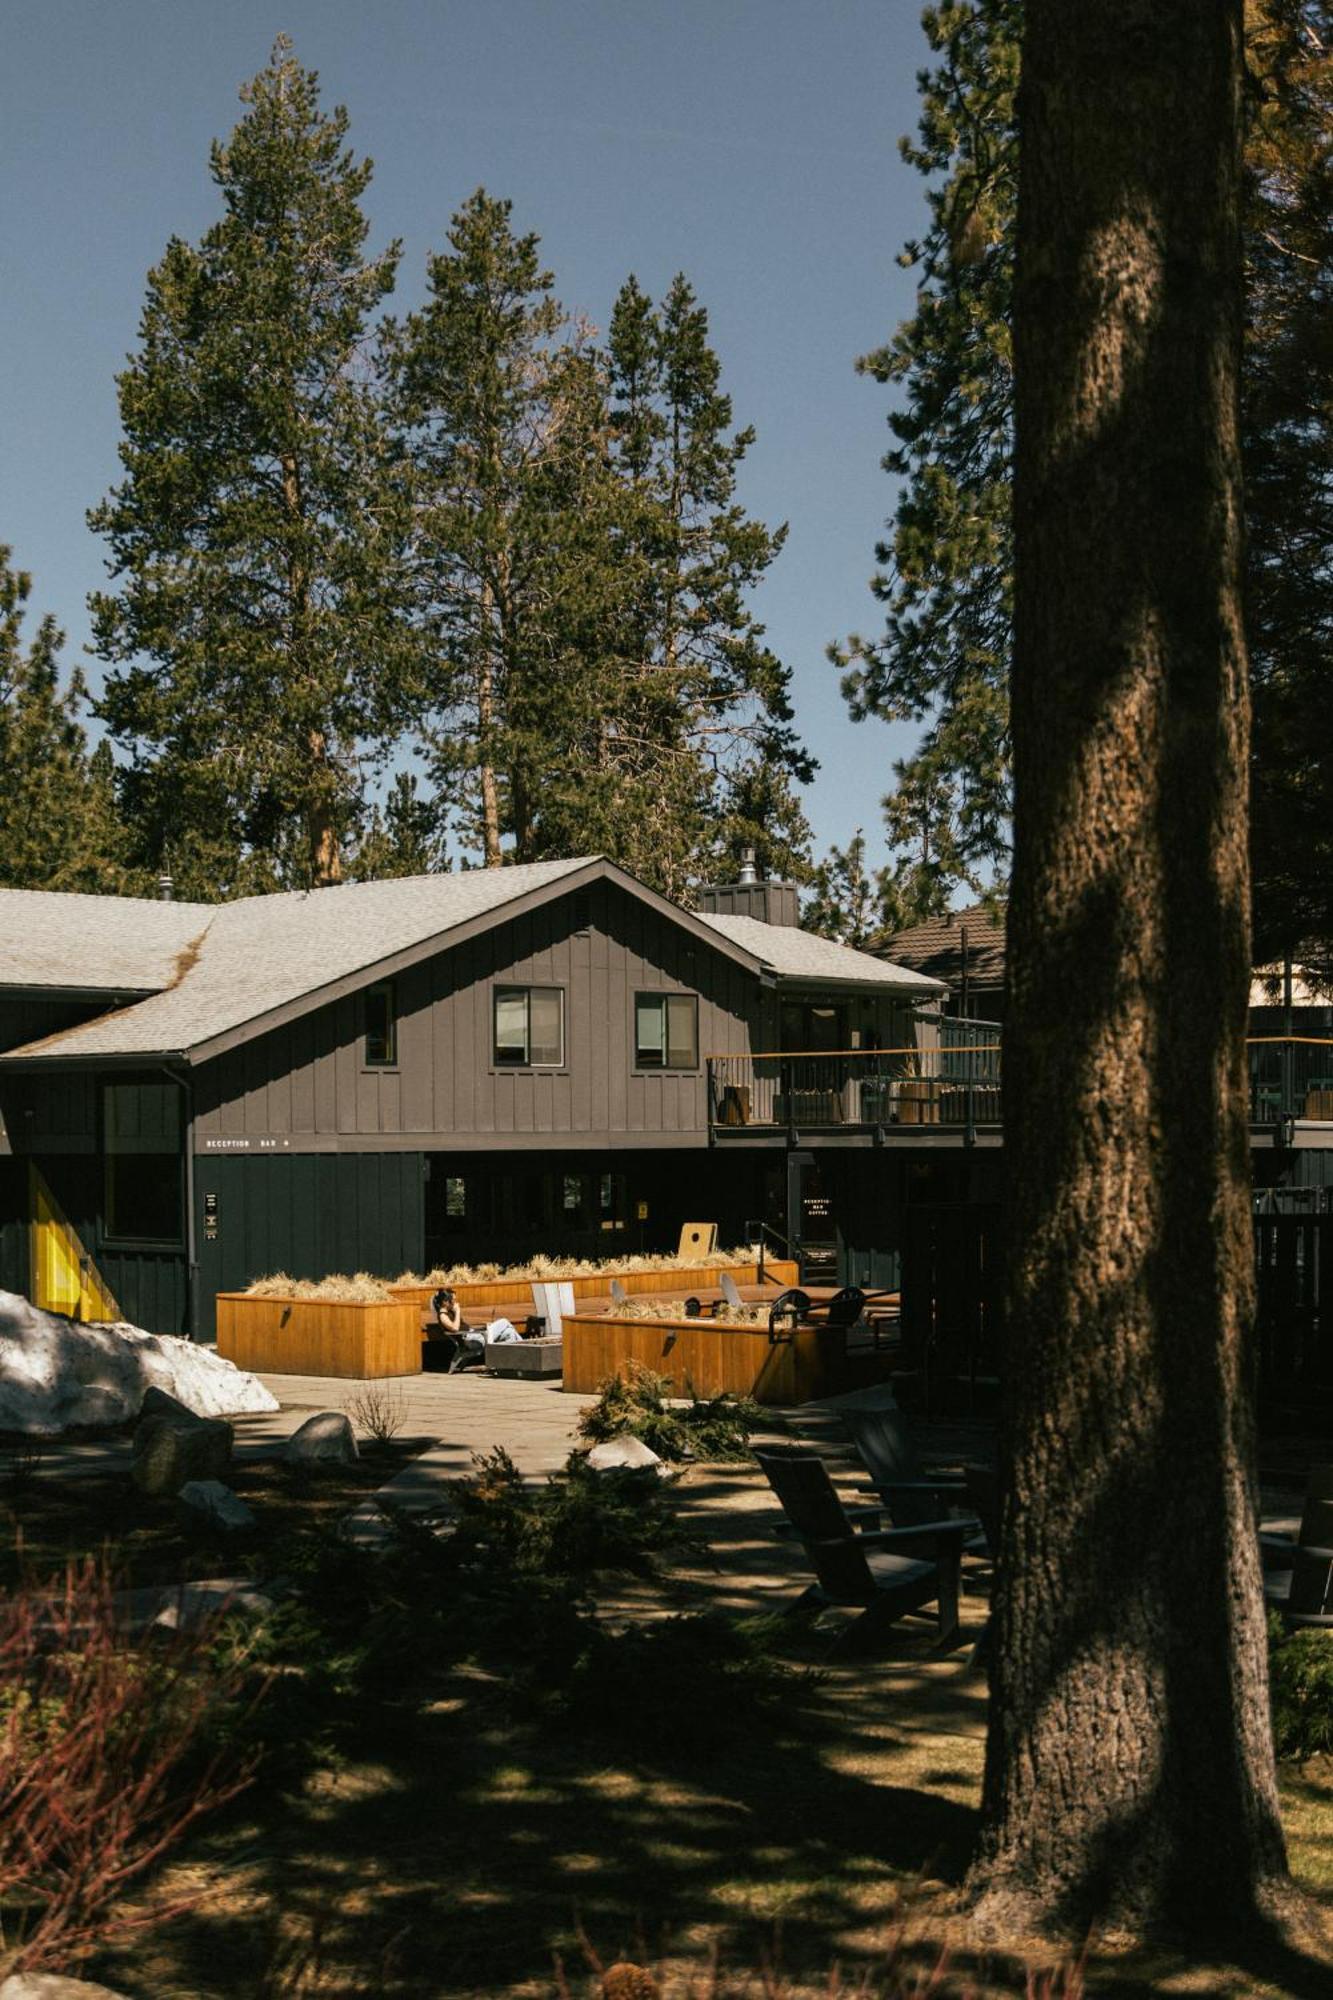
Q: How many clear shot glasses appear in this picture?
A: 0